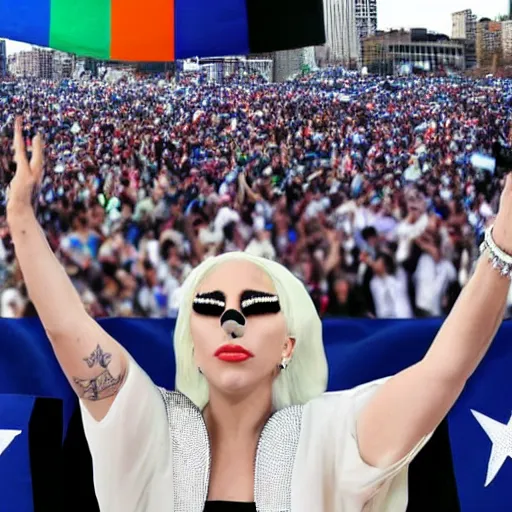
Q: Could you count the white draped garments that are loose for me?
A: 1